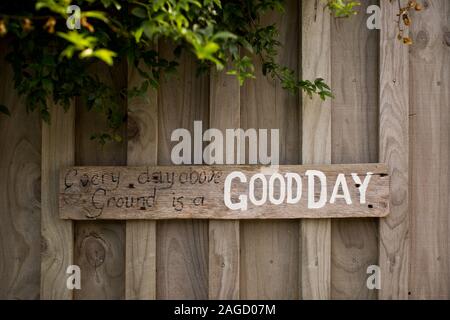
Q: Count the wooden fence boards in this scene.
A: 11